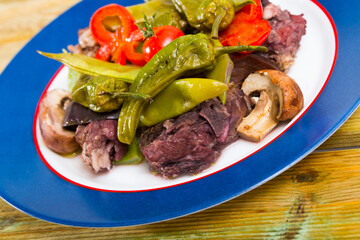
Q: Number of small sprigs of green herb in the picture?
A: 1